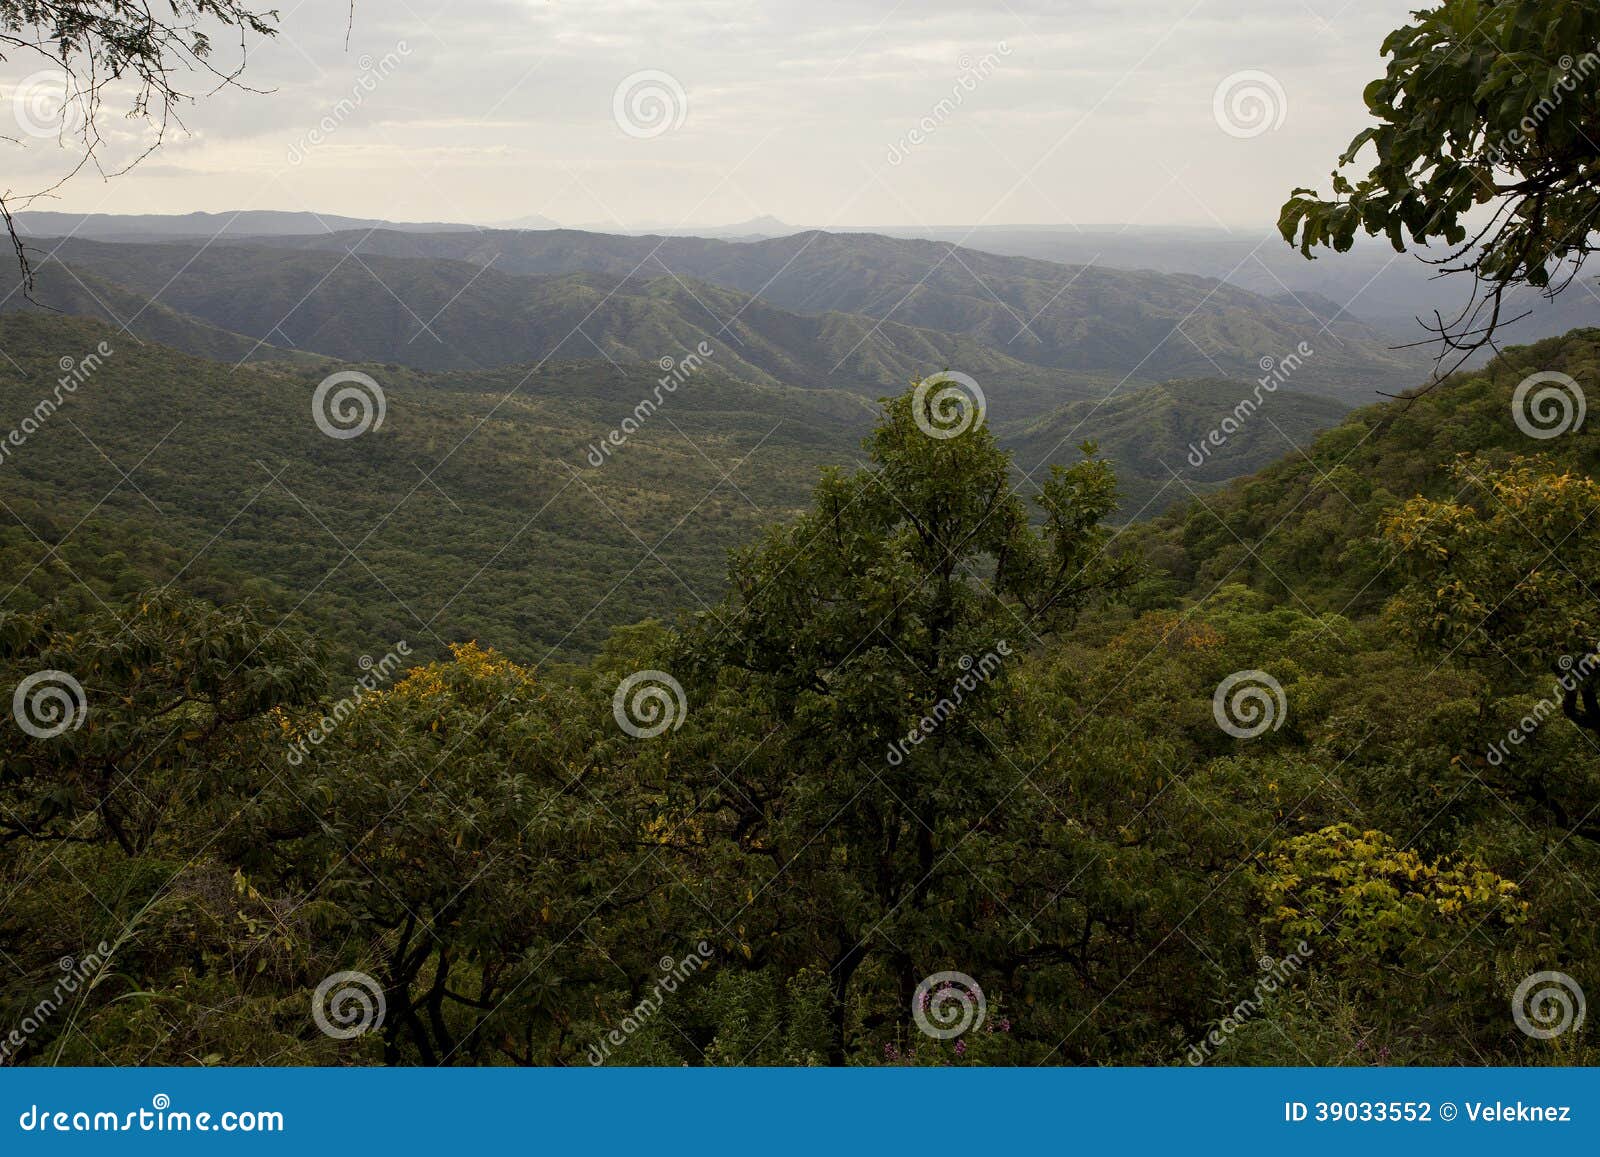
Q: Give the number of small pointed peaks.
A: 2